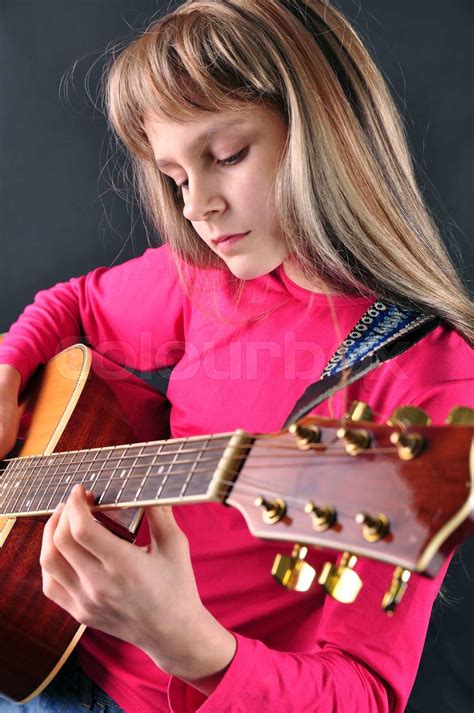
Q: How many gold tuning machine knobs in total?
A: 6